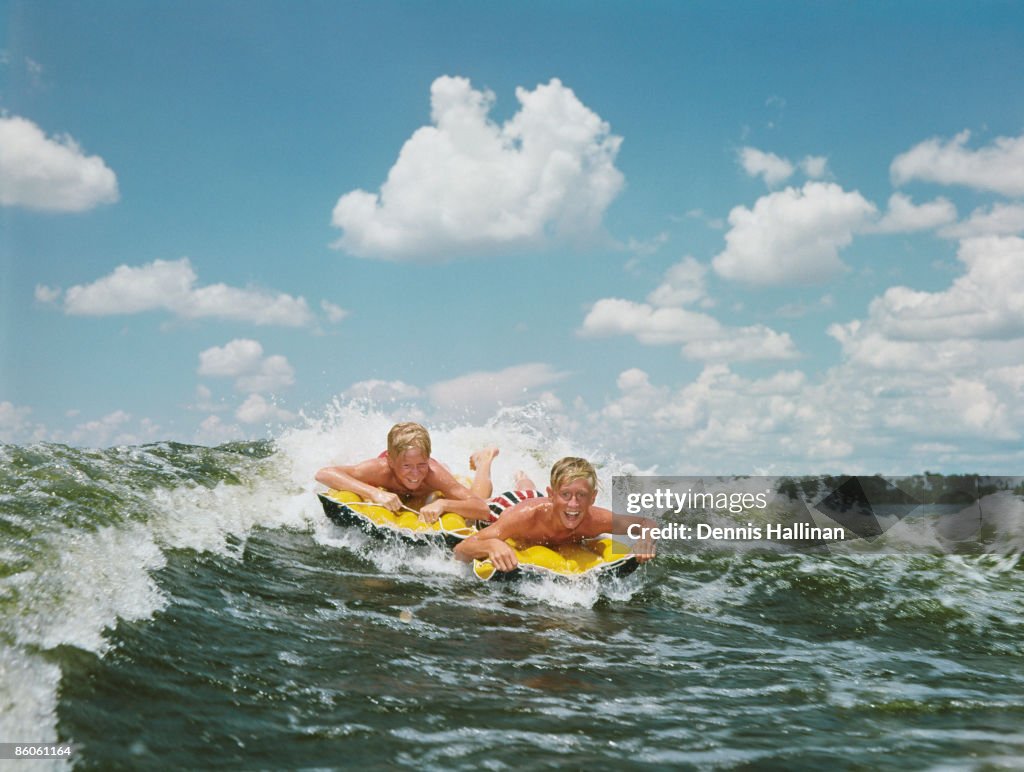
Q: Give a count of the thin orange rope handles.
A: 0